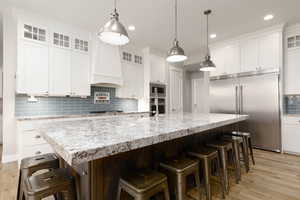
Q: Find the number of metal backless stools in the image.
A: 8